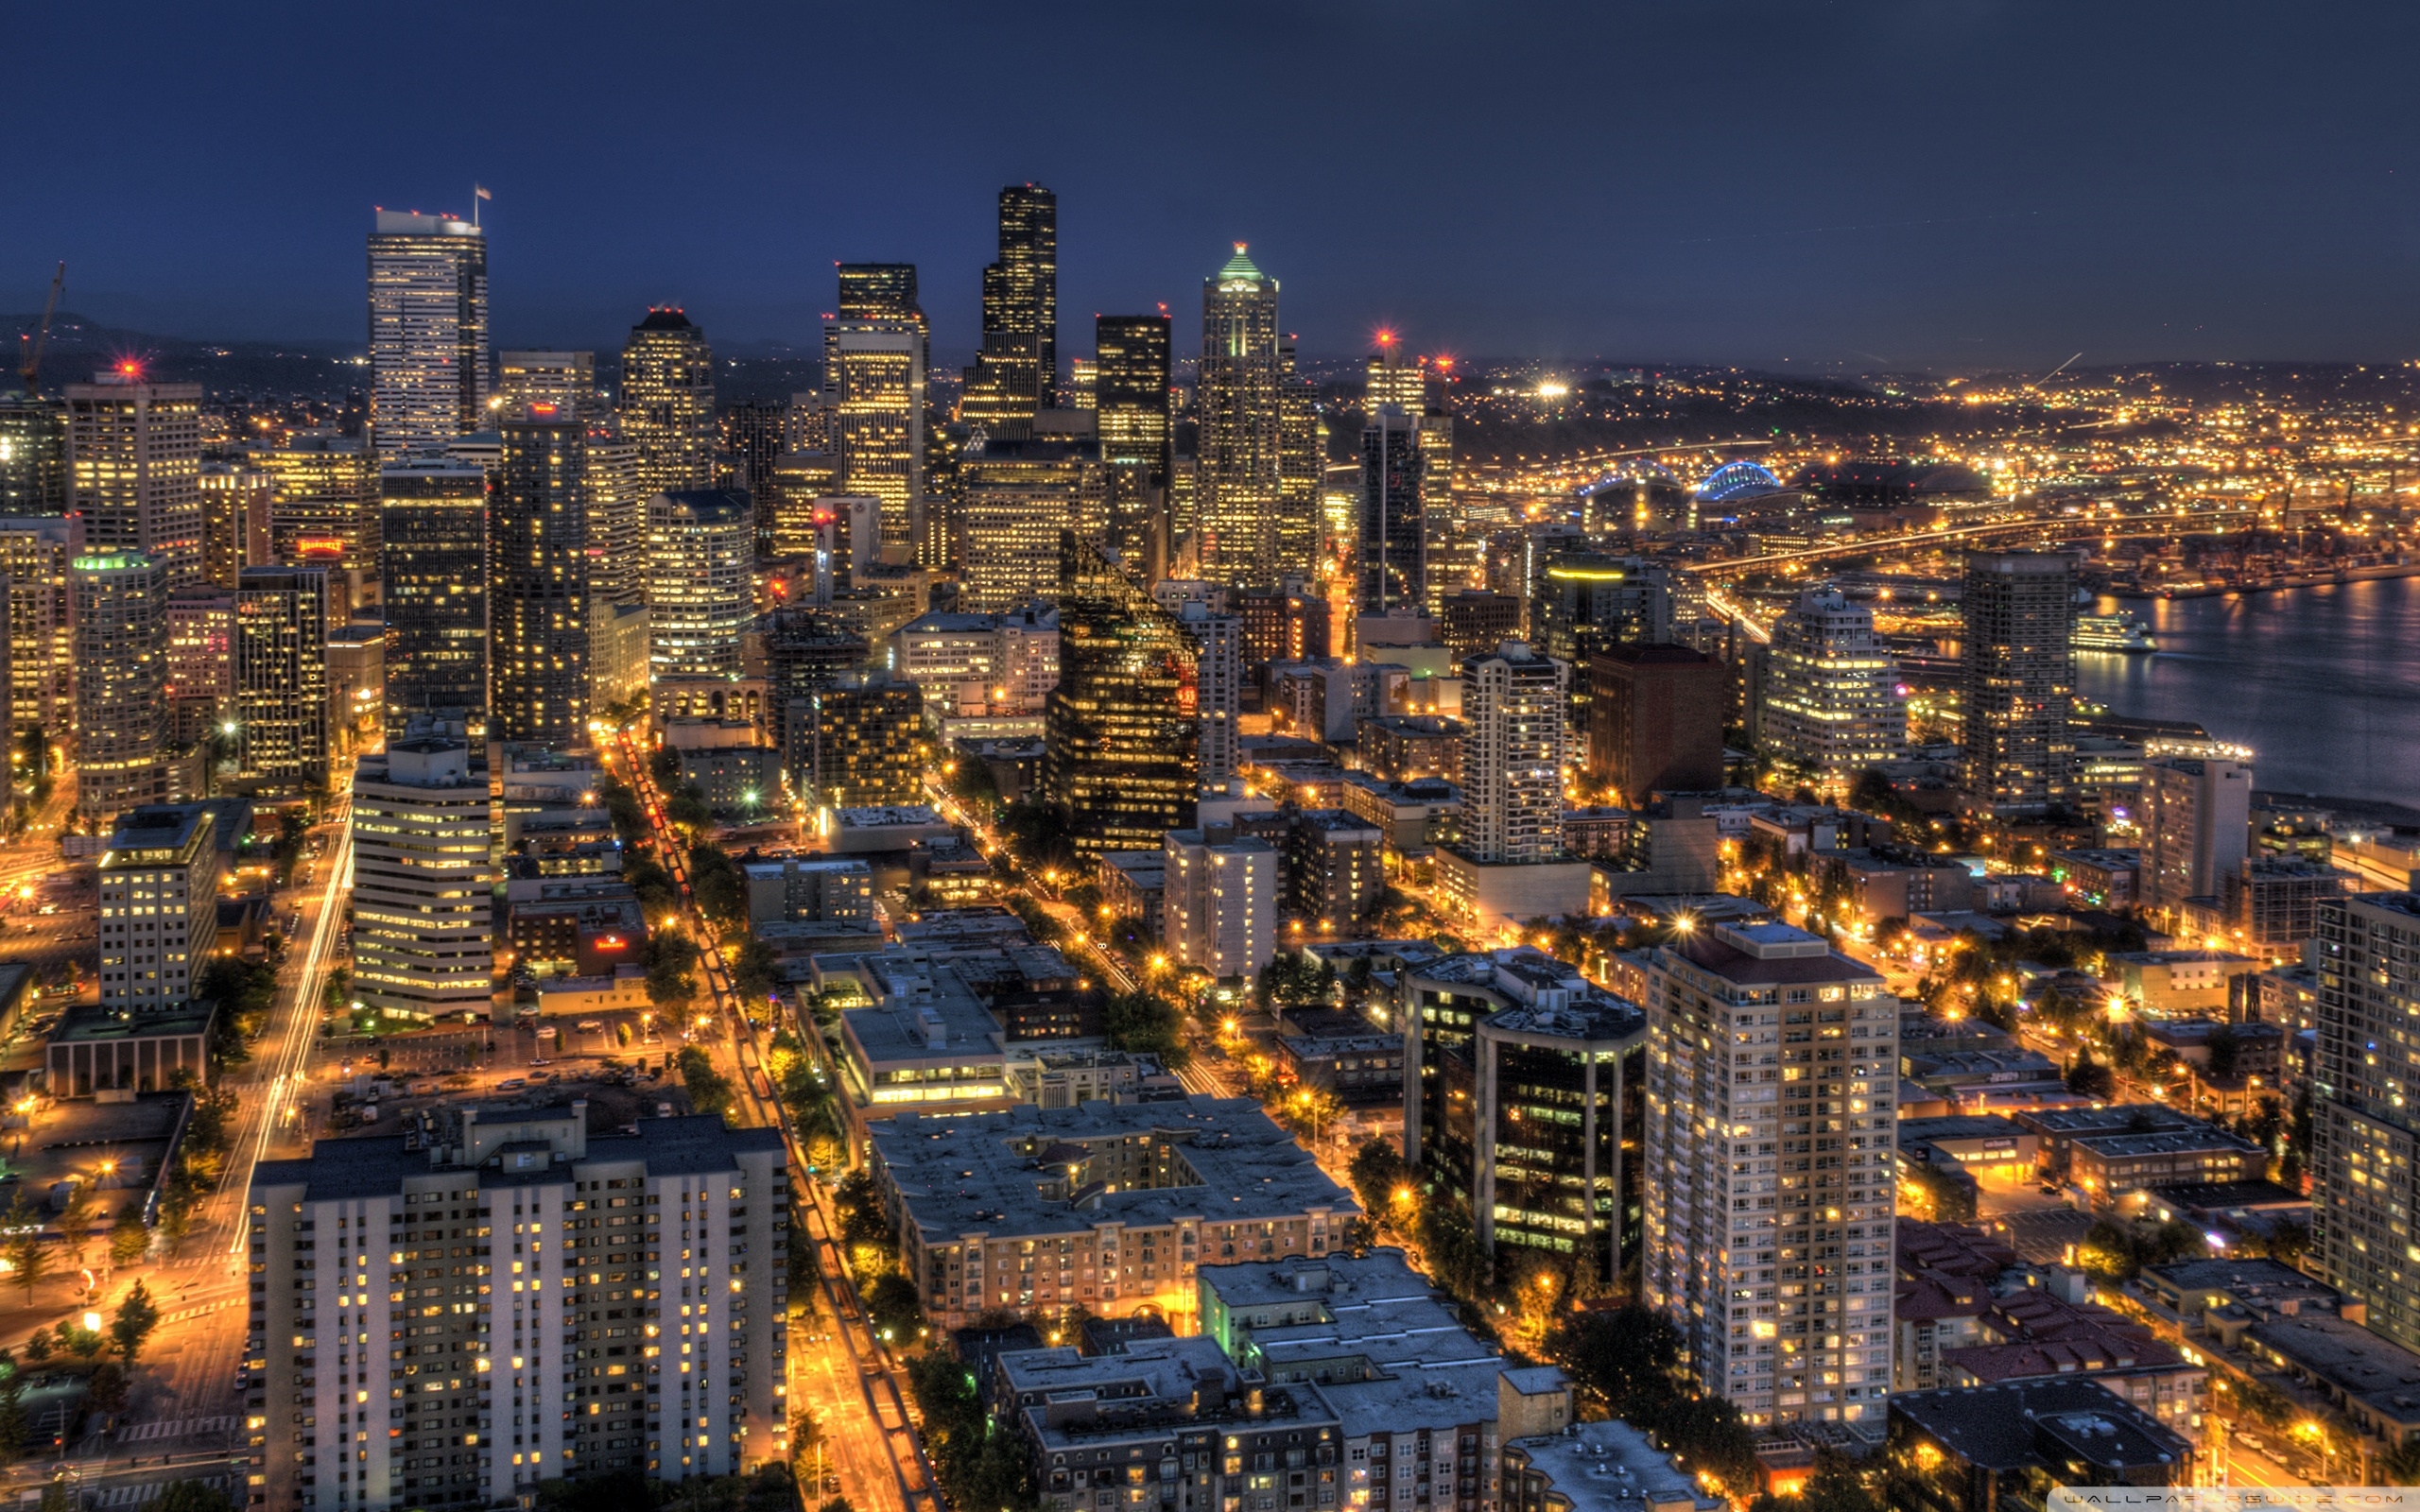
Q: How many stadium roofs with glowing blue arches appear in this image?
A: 2